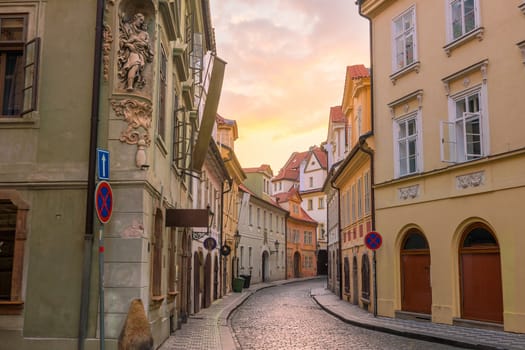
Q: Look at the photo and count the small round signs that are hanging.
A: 2